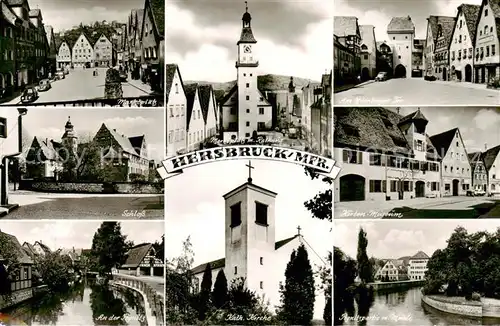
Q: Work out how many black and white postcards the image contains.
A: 8